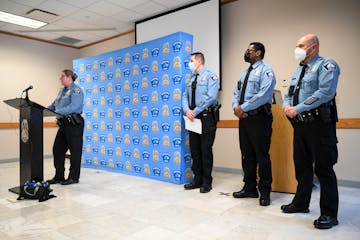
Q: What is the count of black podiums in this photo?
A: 1